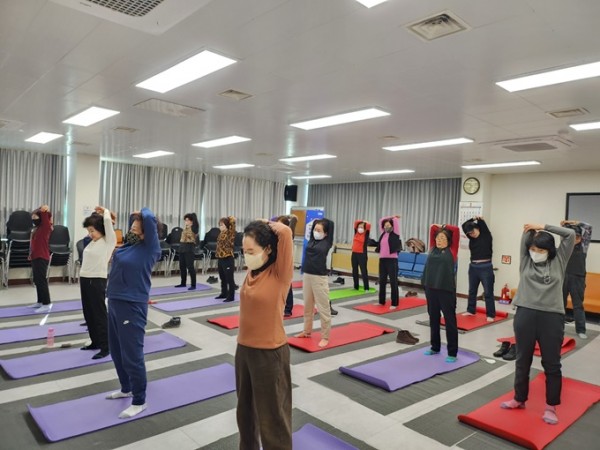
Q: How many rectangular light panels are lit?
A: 15